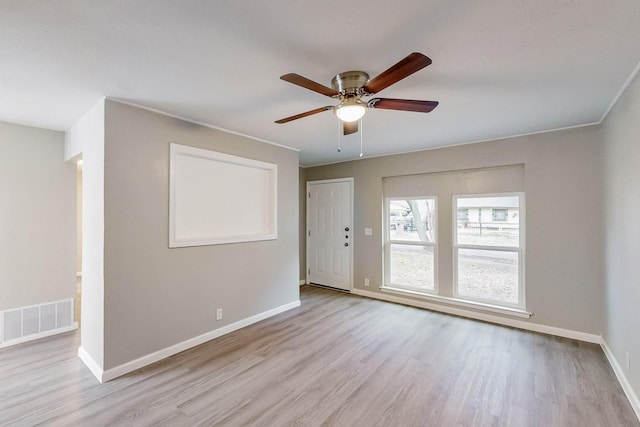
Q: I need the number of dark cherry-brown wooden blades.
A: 5